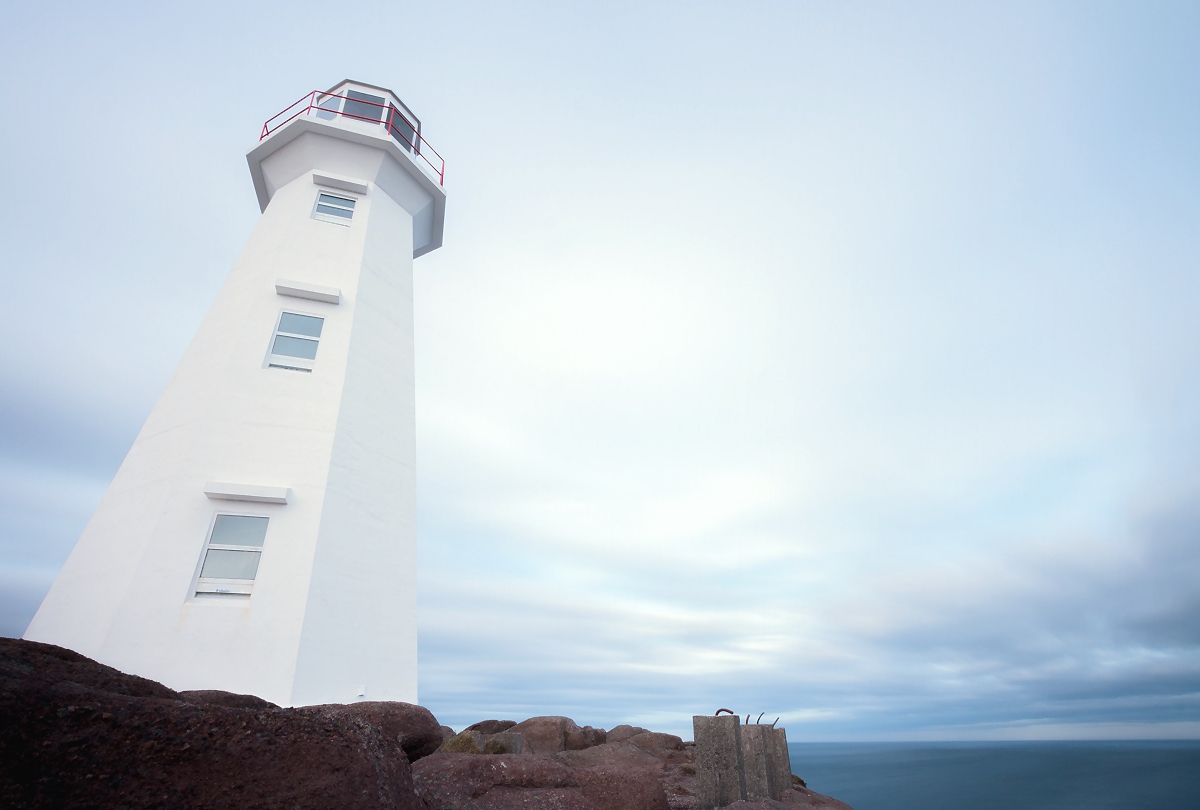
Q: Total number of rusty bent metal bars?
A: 4